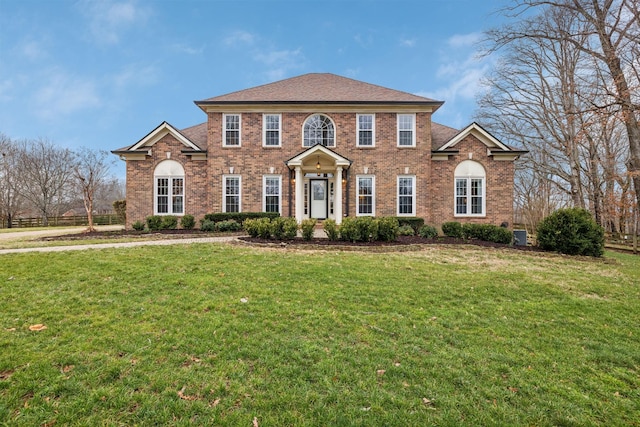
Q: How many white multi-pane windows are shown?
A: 11